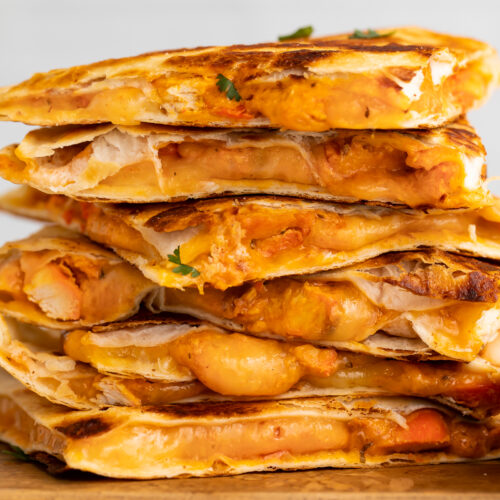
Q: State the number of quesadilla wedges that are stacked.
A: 6